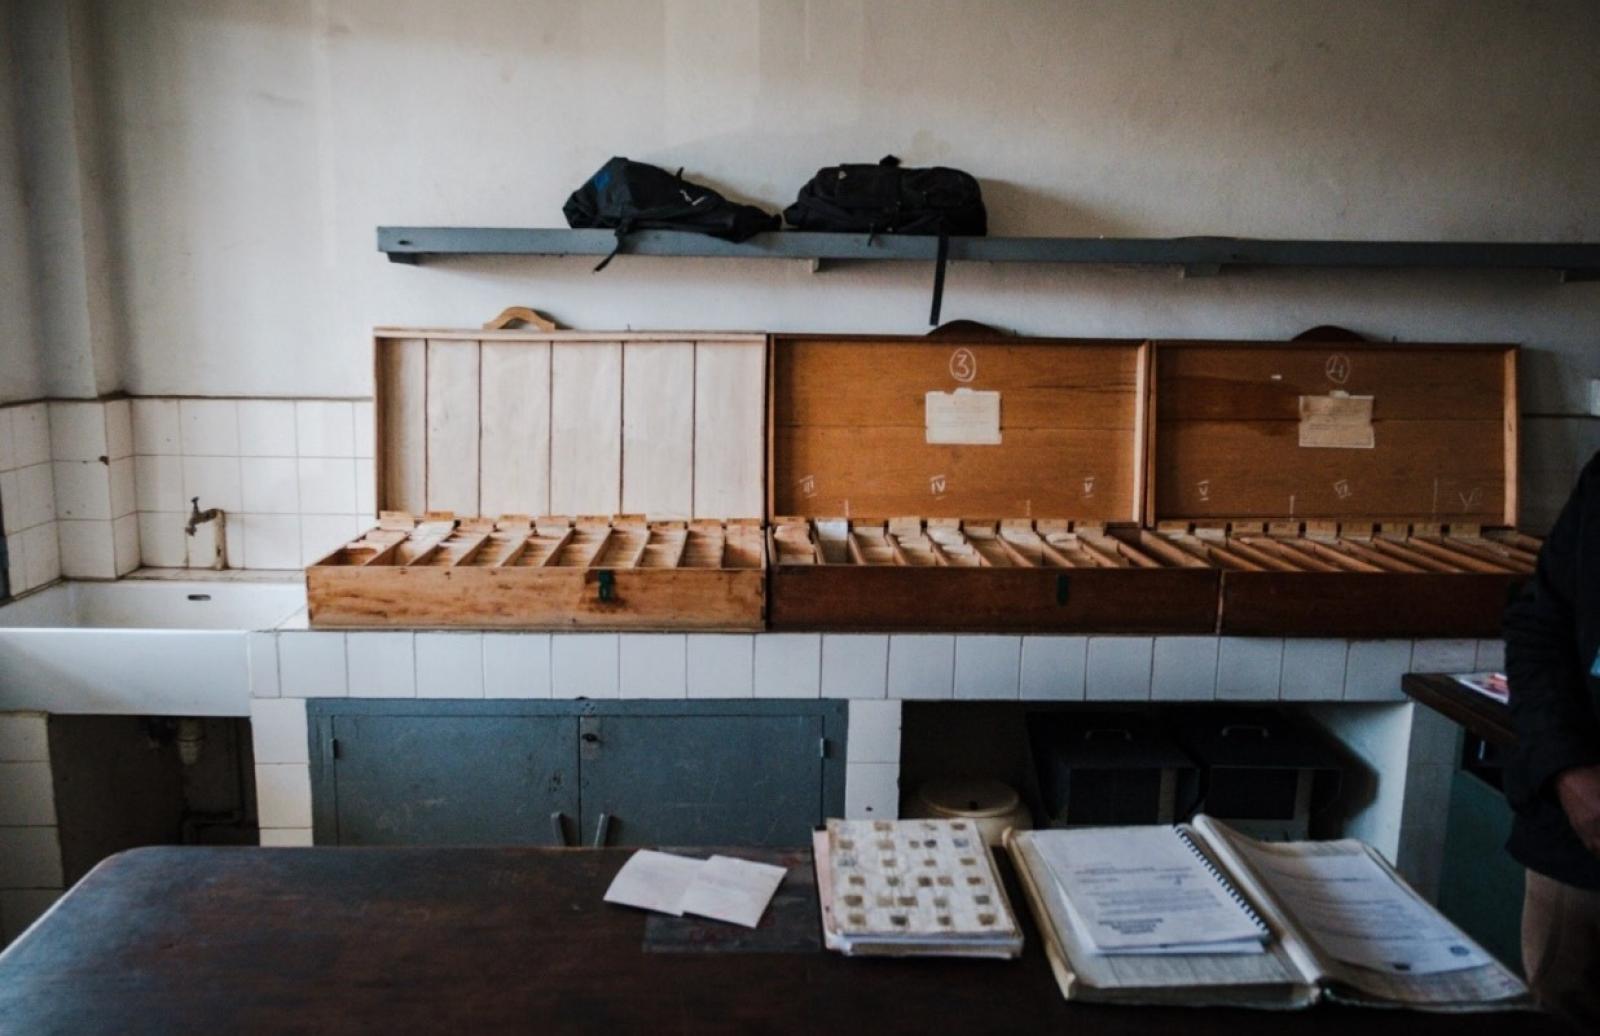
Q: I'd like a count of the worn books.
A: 2